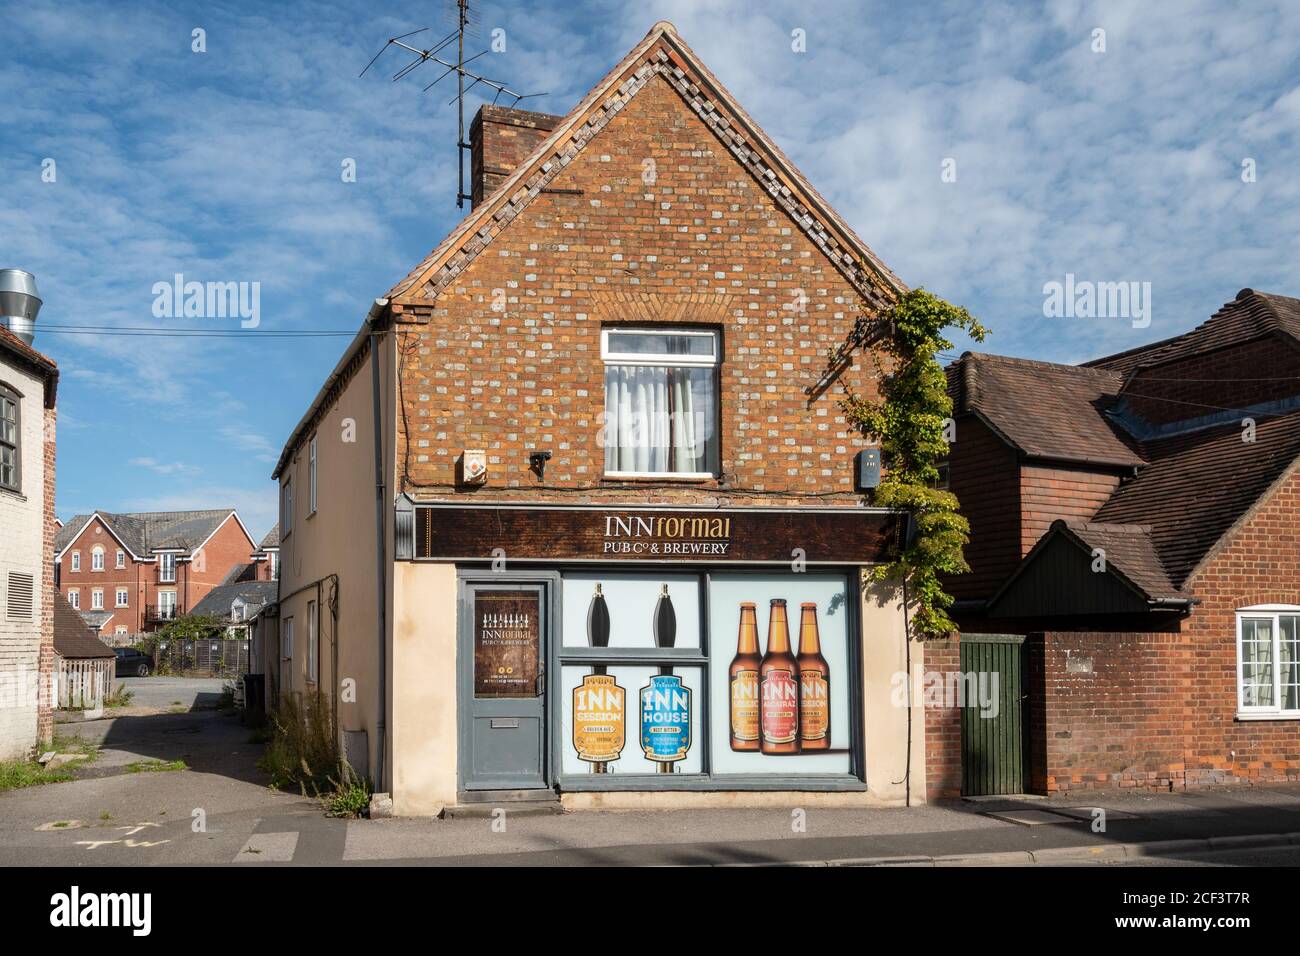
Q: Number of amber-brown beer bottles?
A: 3